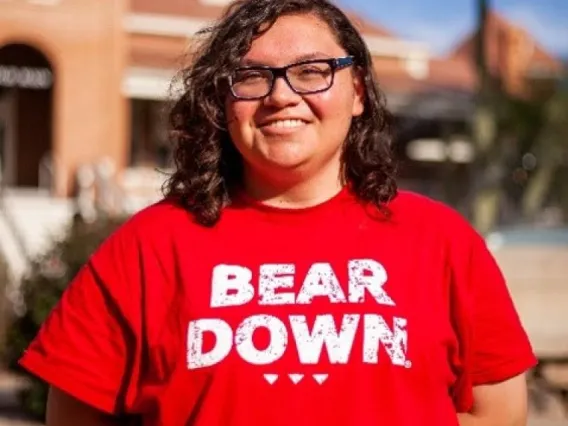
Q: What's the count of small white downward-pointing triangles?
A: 3